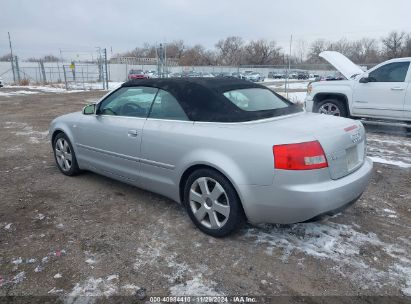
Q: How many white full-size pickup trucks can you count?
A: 1